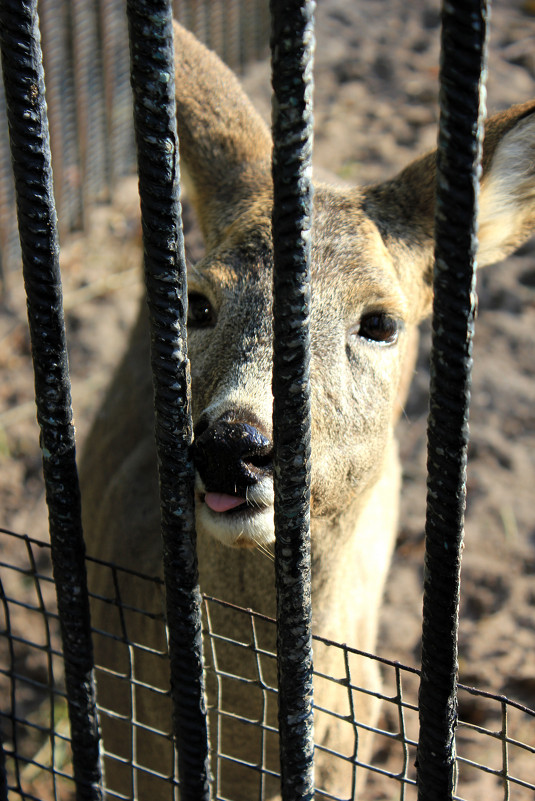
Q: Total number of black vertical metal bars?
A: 4